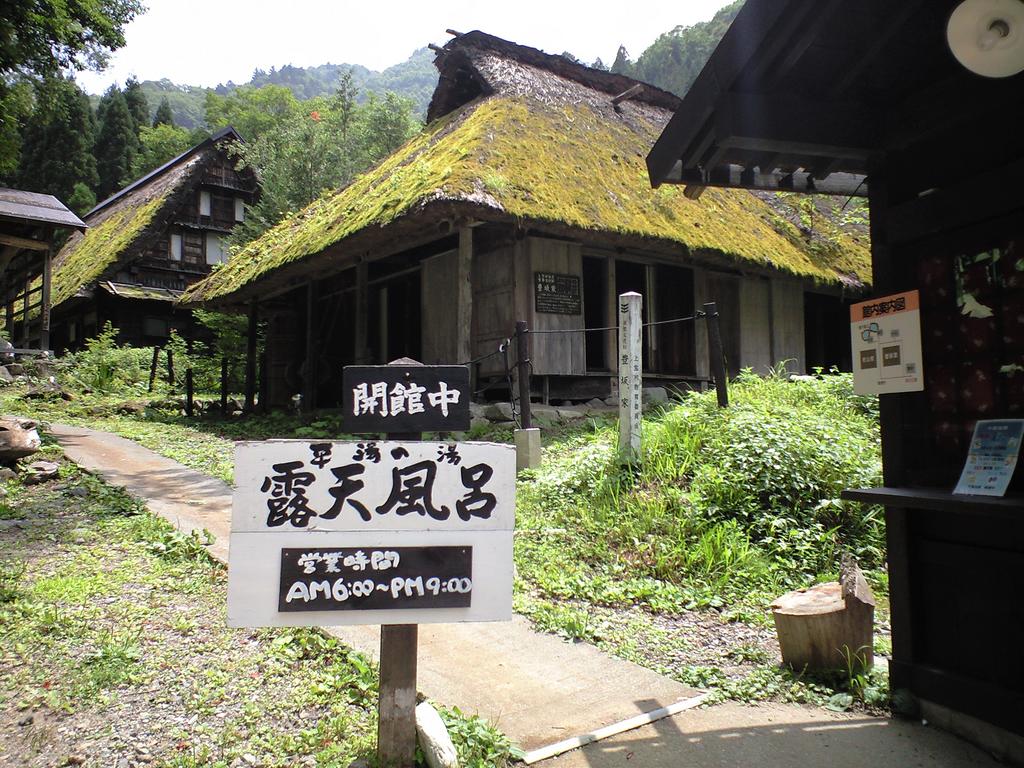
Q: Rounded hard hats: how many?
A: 0